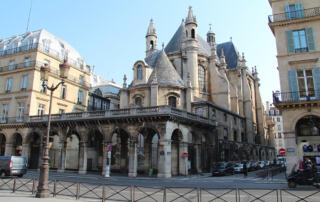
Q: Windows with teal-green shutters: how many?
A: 3